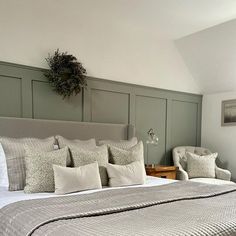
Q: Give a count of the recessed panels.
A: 5